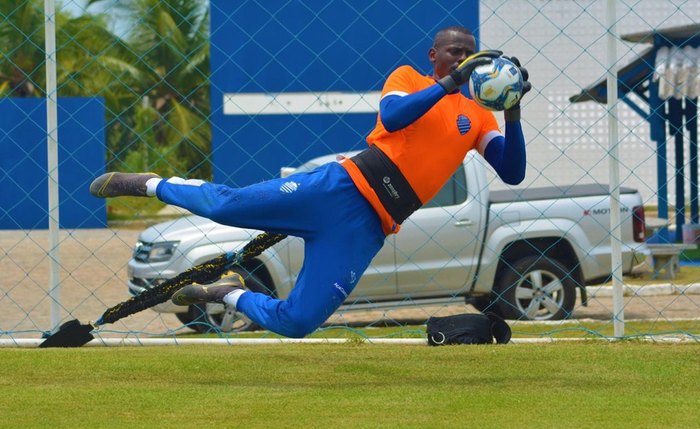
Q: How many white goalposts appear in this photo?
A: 2